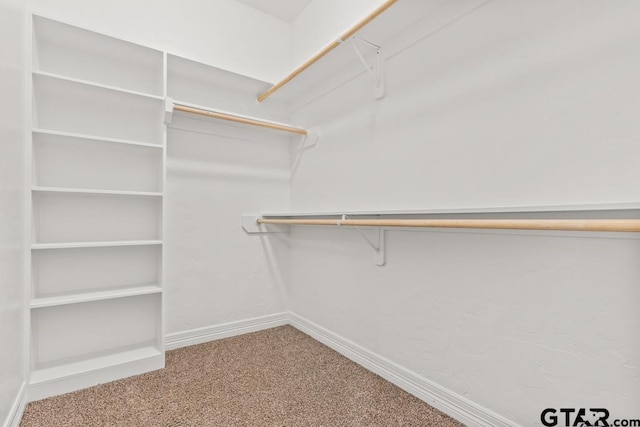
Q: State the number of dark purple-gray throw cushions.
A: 0